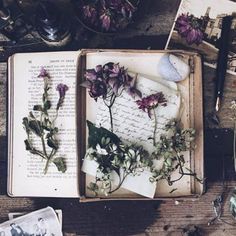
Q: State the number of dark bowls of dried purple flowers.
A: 1